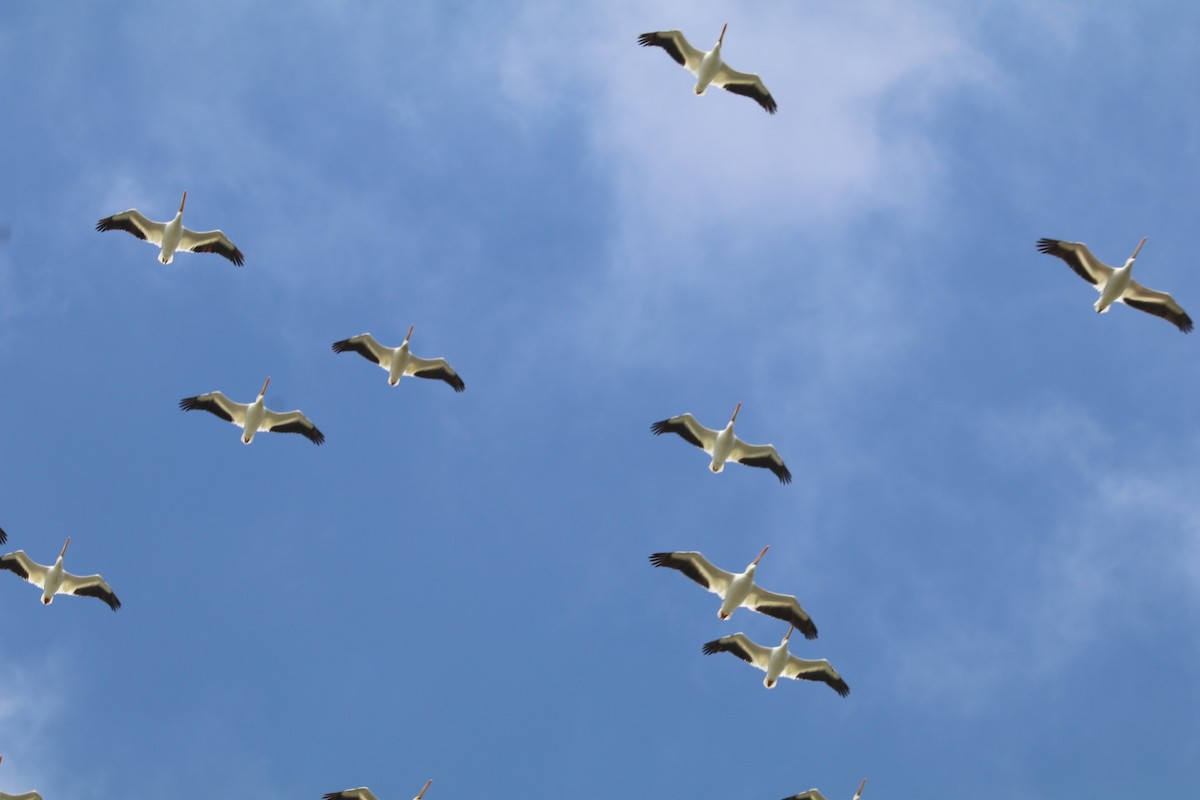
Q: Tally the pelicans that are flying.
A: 13